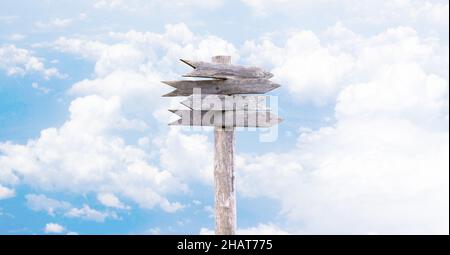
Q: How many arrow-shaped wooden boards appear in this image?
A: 4